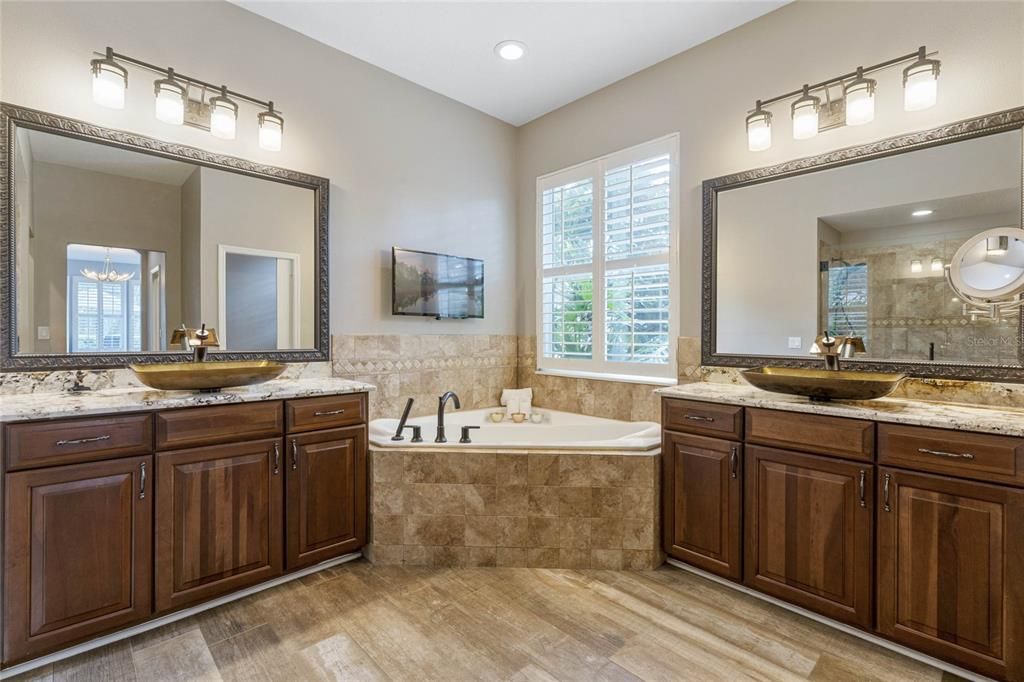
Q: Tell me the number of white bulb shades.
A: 8